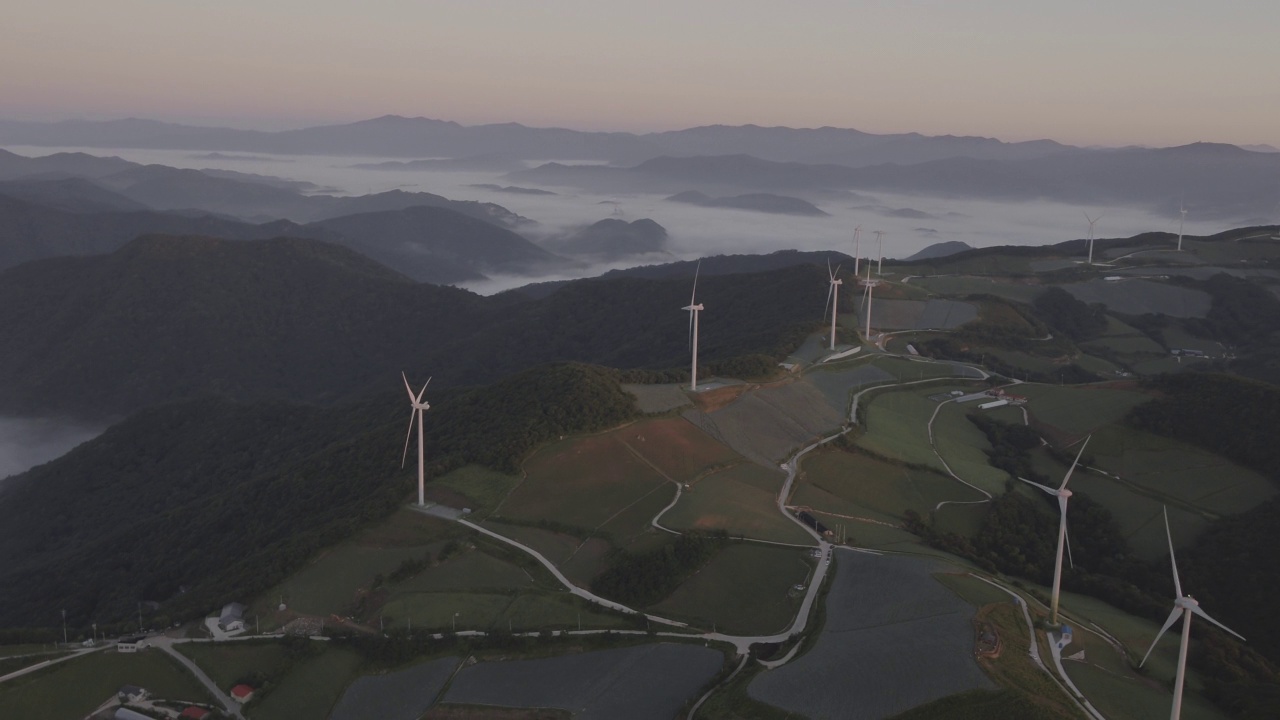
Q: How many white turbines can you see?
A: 10